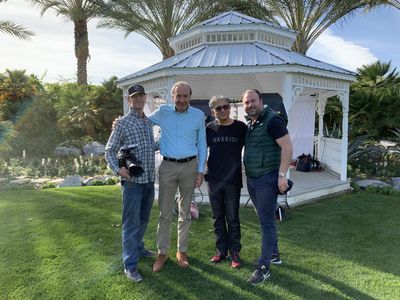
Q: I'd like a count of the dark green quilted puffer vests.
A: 1